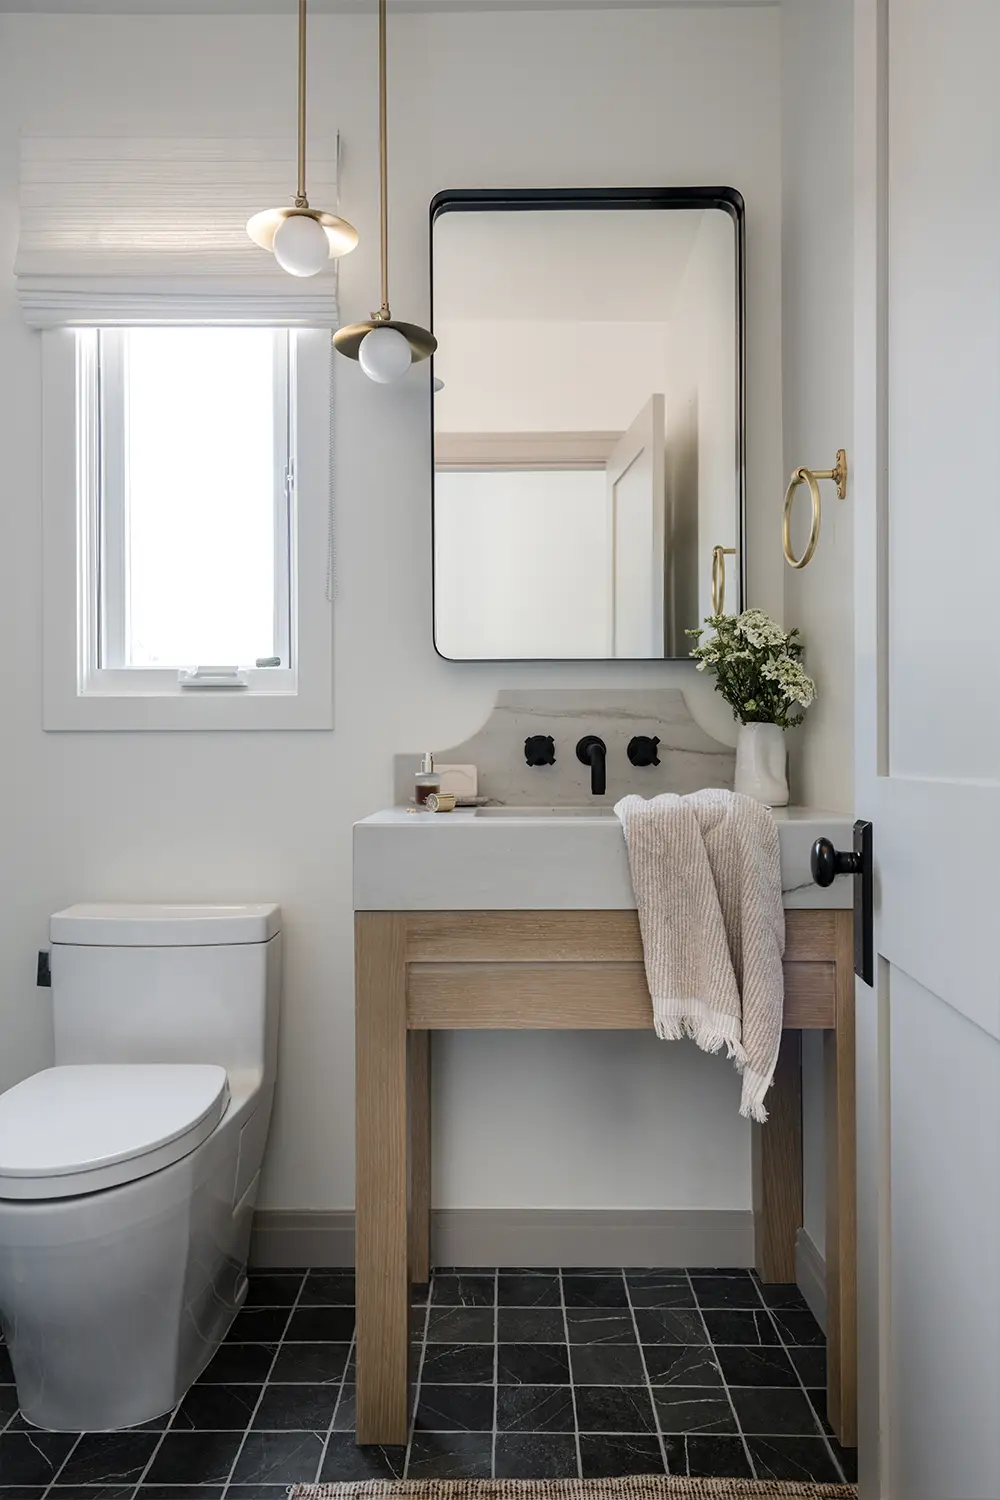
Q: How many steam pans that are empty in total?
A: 0